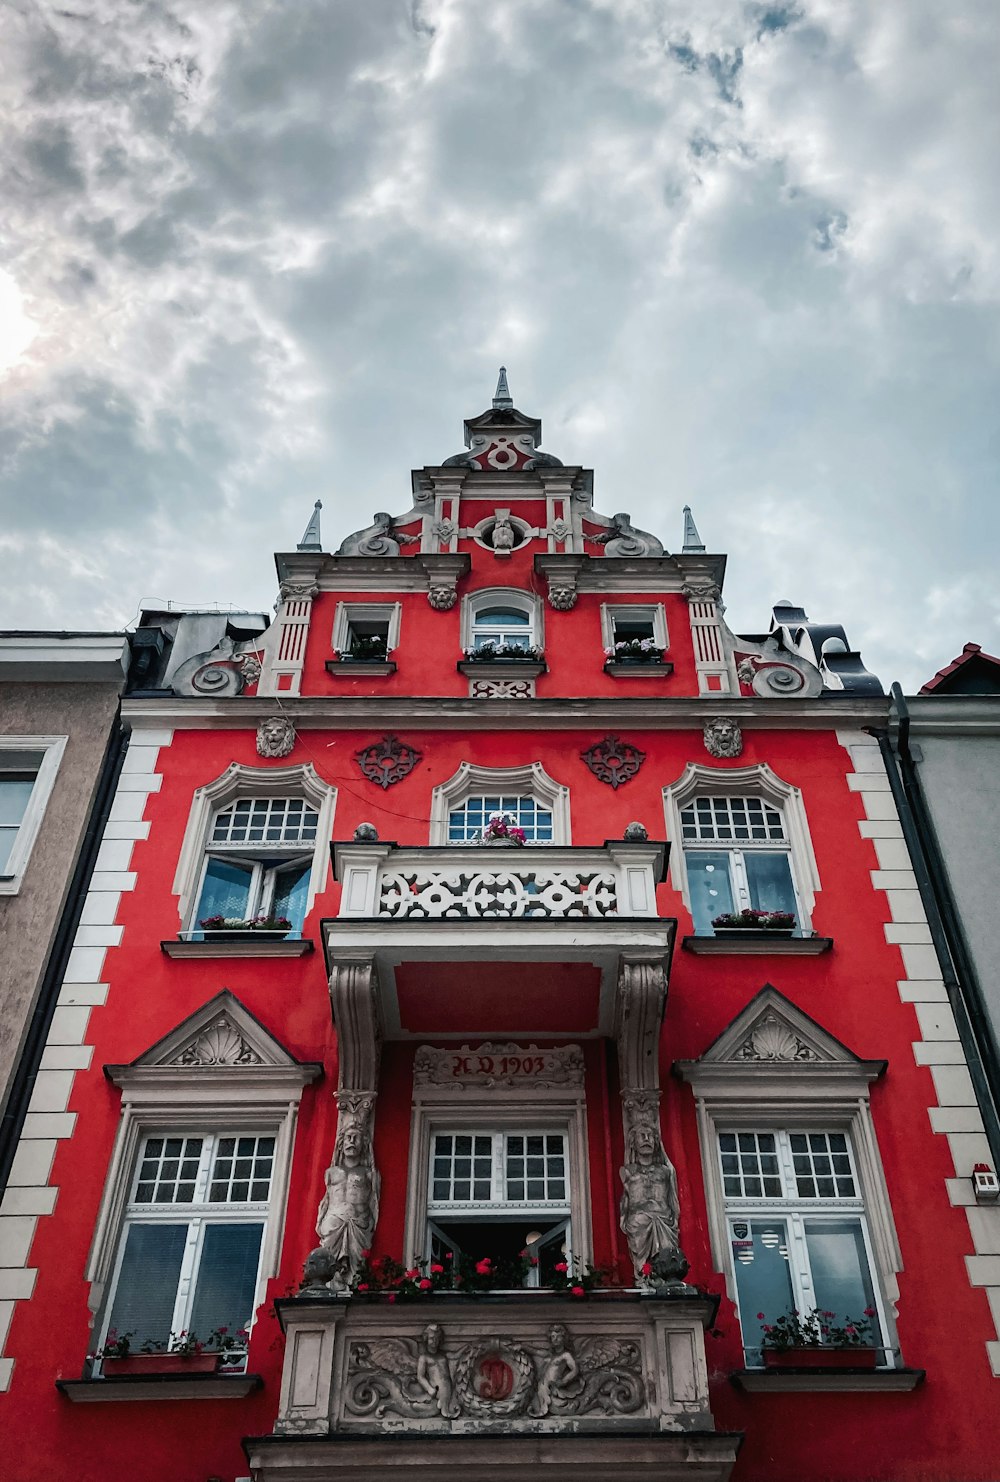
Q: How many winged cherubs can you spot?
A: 2